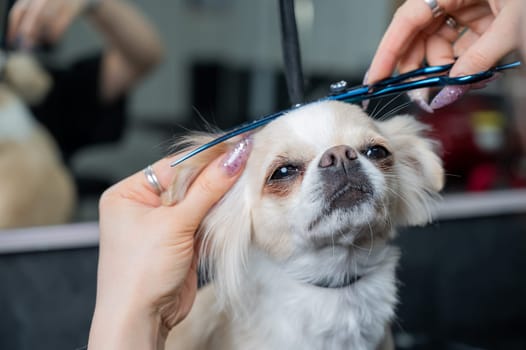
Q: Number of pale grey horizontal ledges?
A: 1